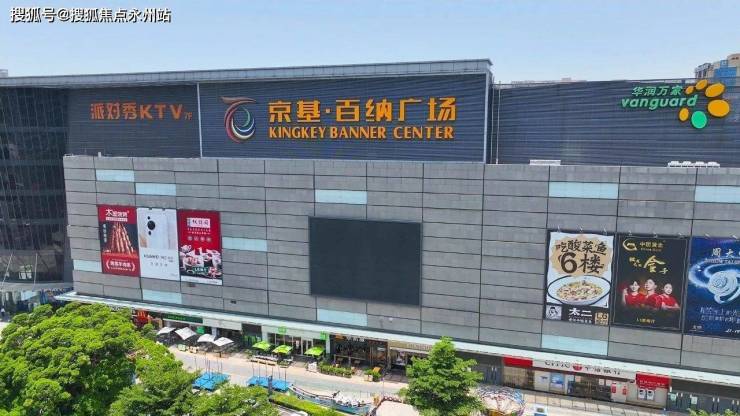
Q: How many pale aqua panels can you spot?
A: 10